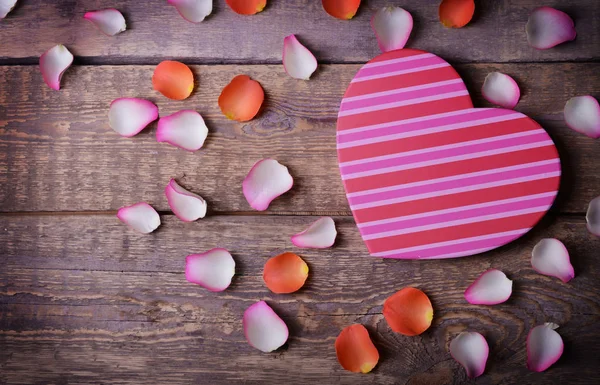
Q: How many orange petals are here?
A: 8